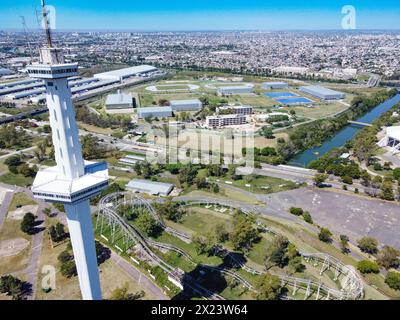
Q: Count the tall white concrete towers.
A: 1